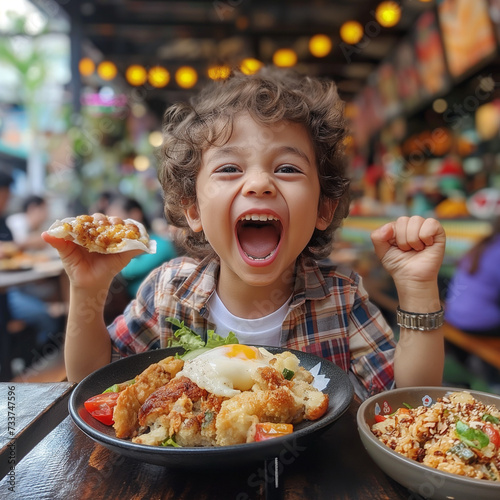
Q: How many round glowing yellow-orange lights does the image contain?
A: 11